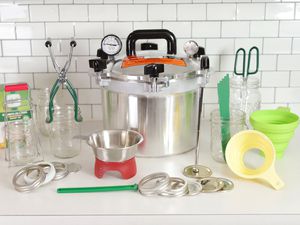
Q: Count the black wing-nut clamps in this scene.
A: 6